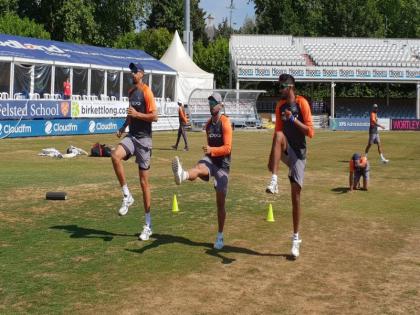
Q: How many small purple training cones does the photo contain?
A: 0